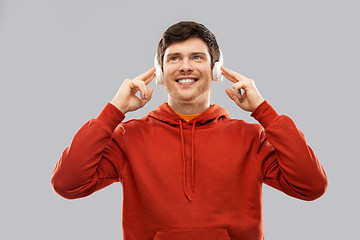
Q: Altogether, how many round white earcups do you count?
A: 2